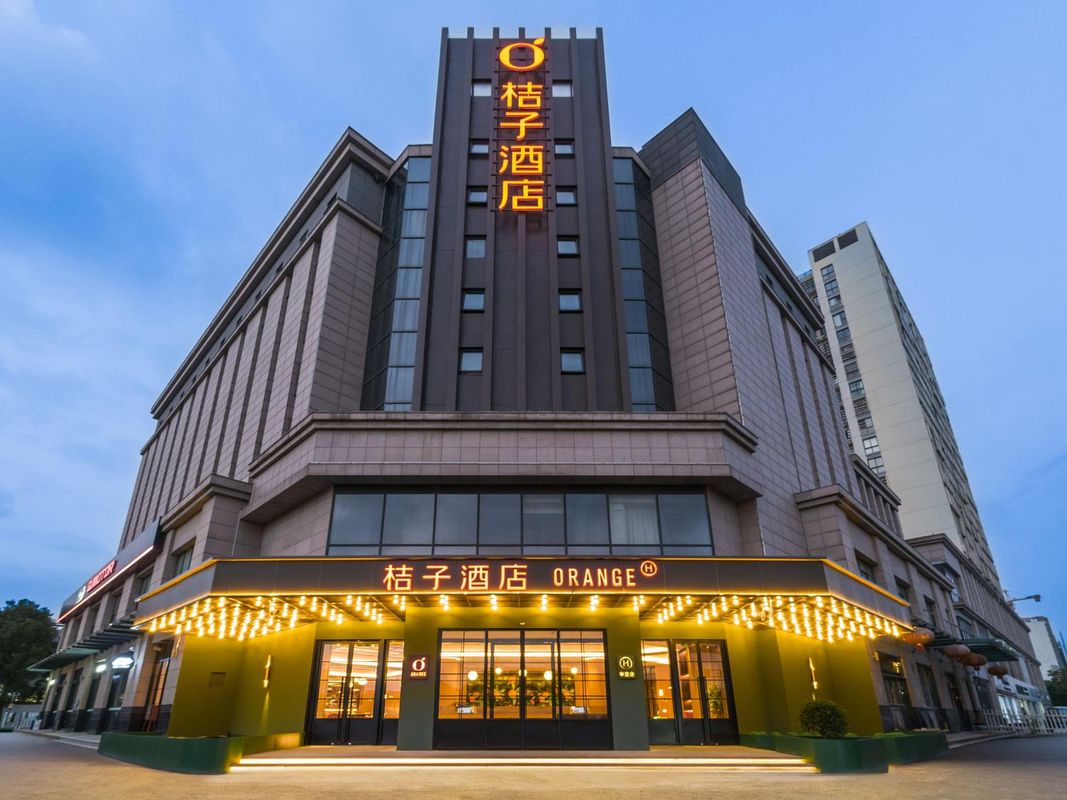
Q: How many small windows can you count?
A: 12